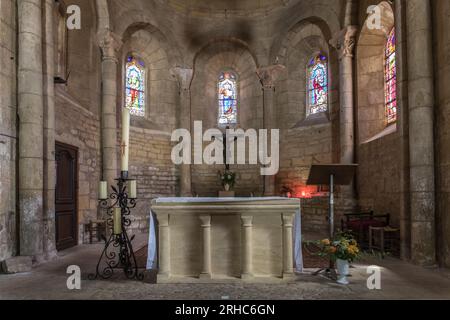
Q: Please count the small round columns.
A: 4